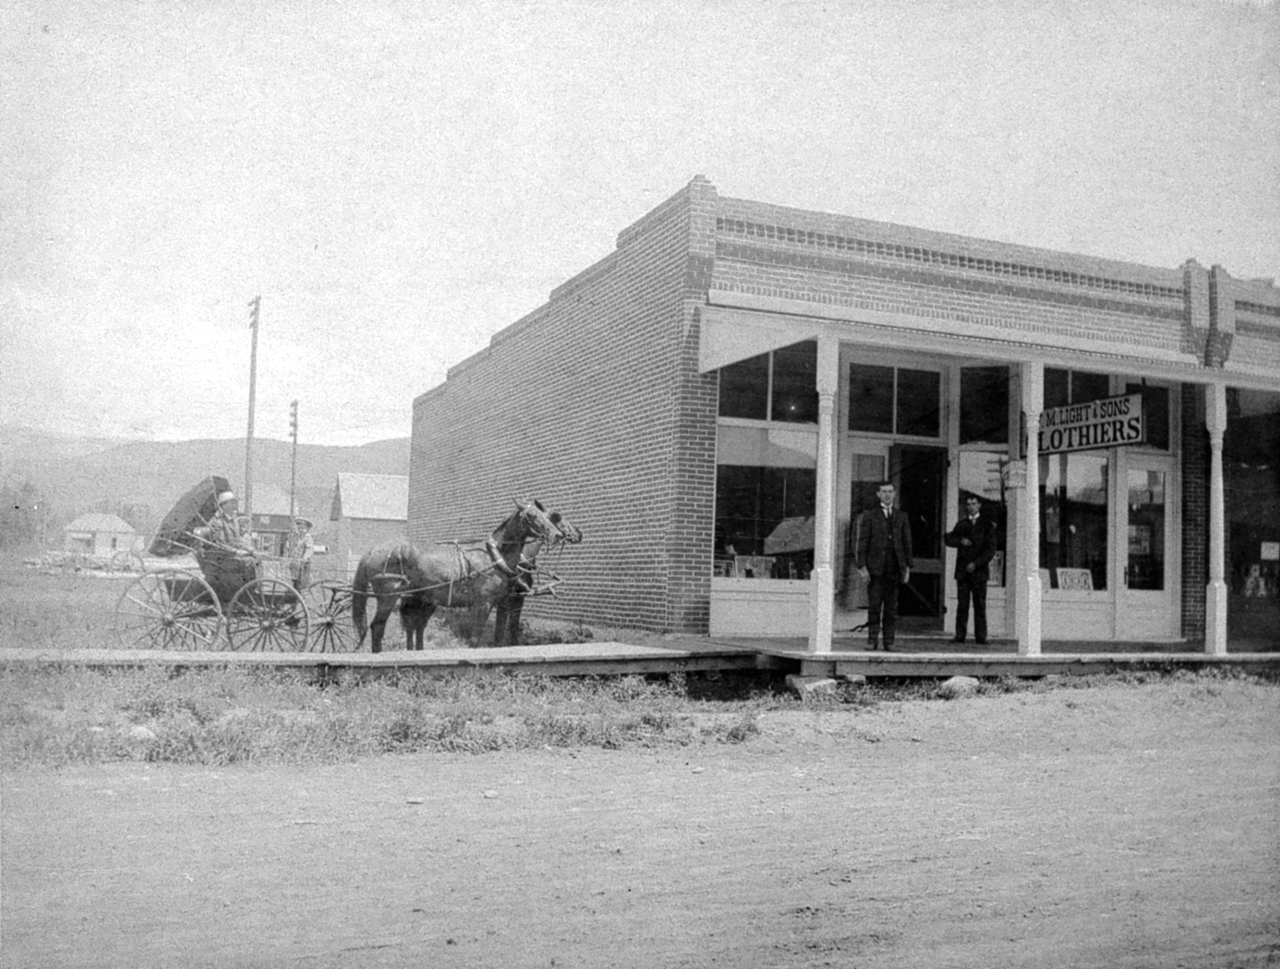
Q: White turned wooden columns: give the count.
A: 3